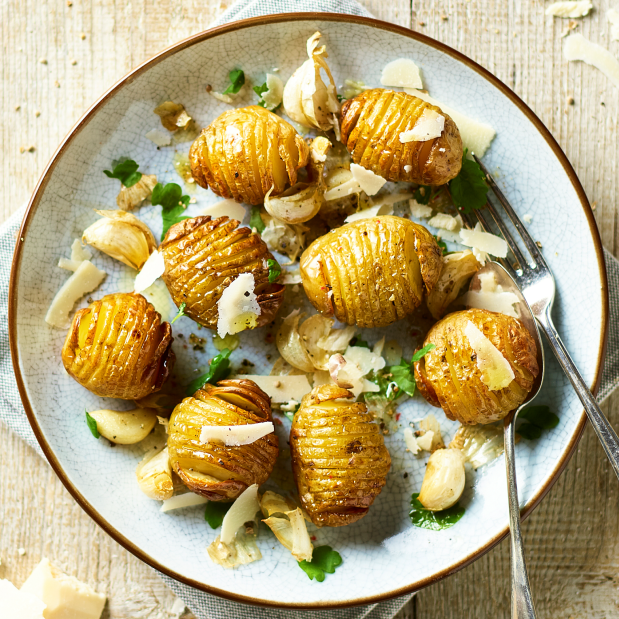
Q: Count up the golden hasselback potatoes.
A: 8